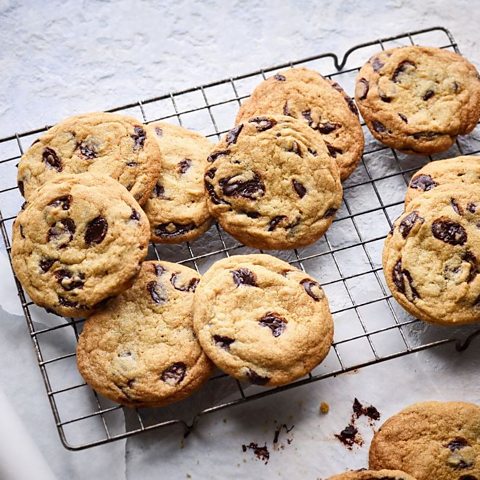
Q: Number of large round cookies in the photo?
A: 12